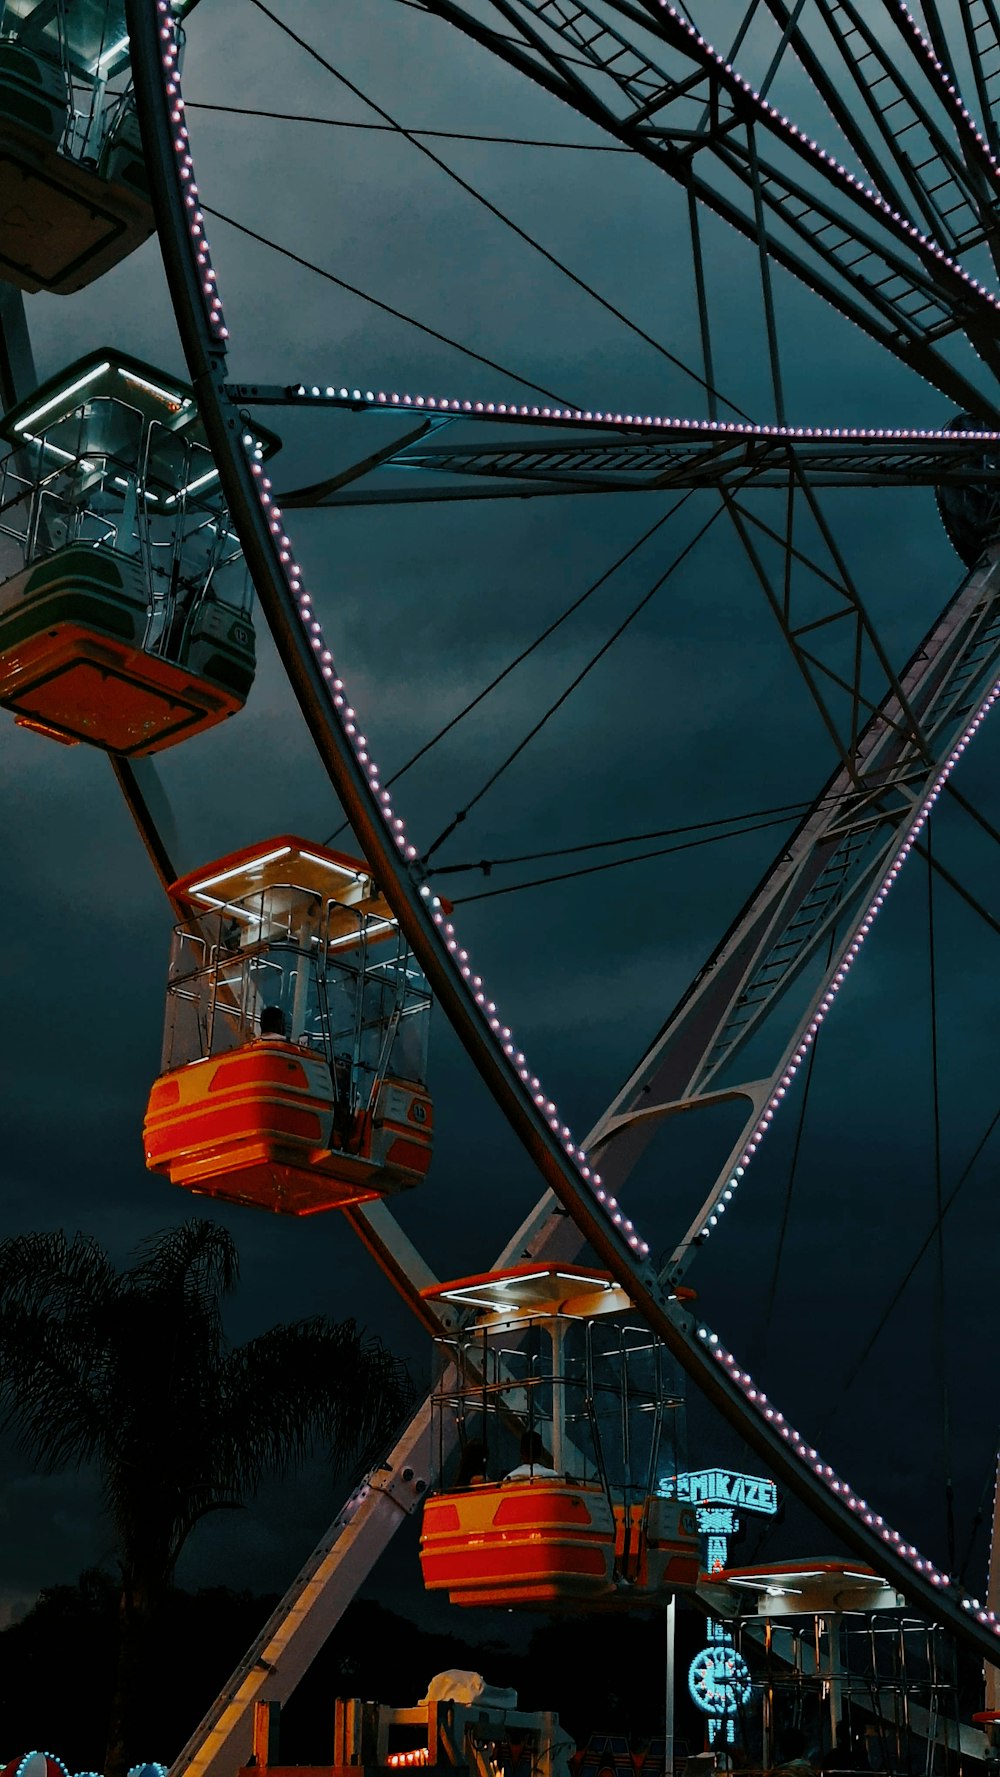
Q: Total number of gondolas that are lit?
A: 5